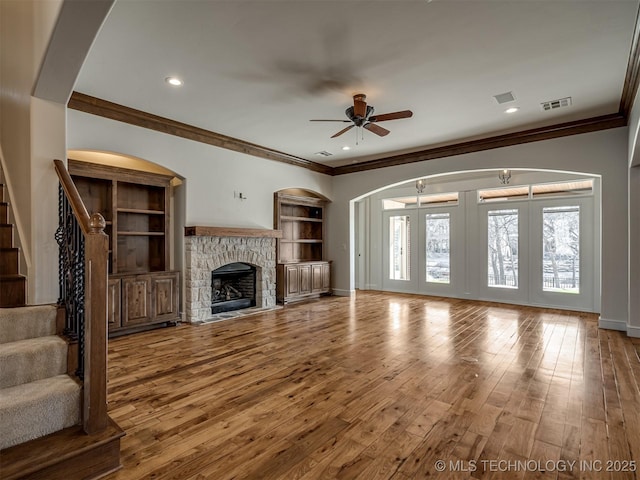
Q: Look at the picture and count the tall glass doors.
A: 4